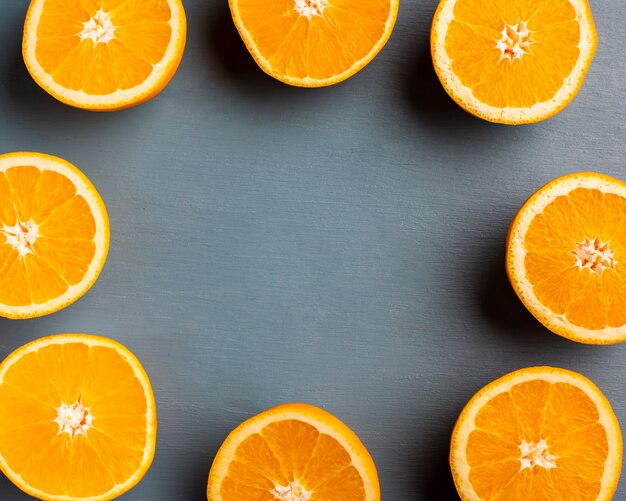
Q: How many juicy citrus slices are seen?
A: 8